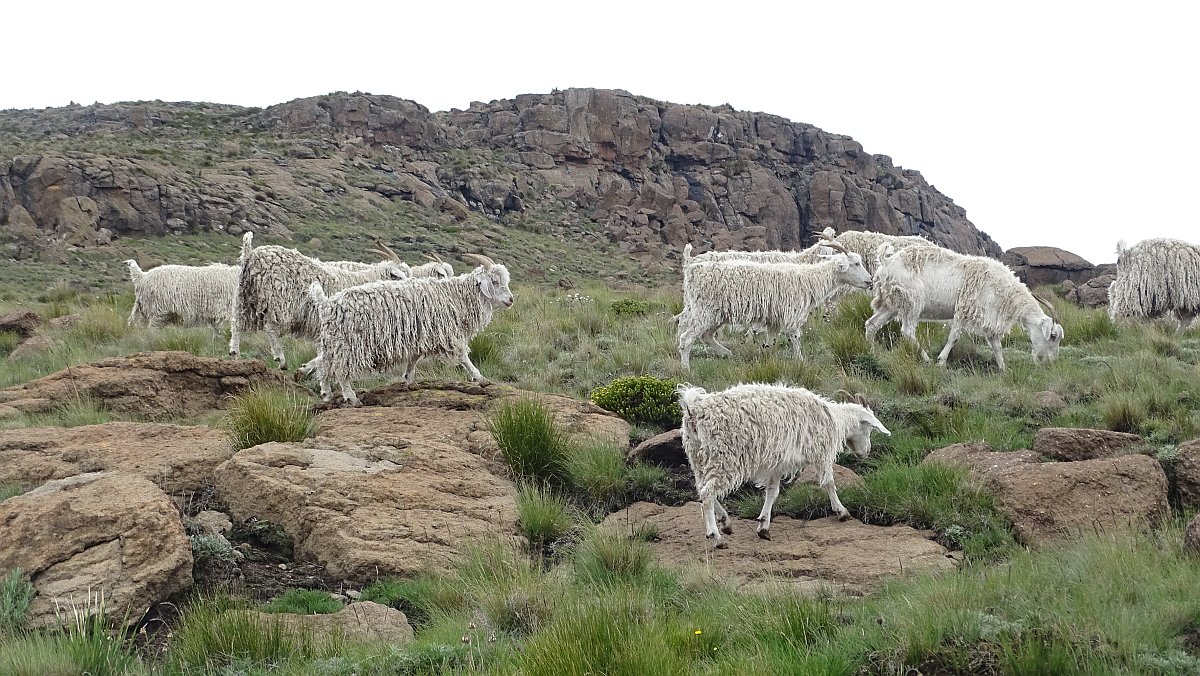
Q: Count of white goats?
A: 10